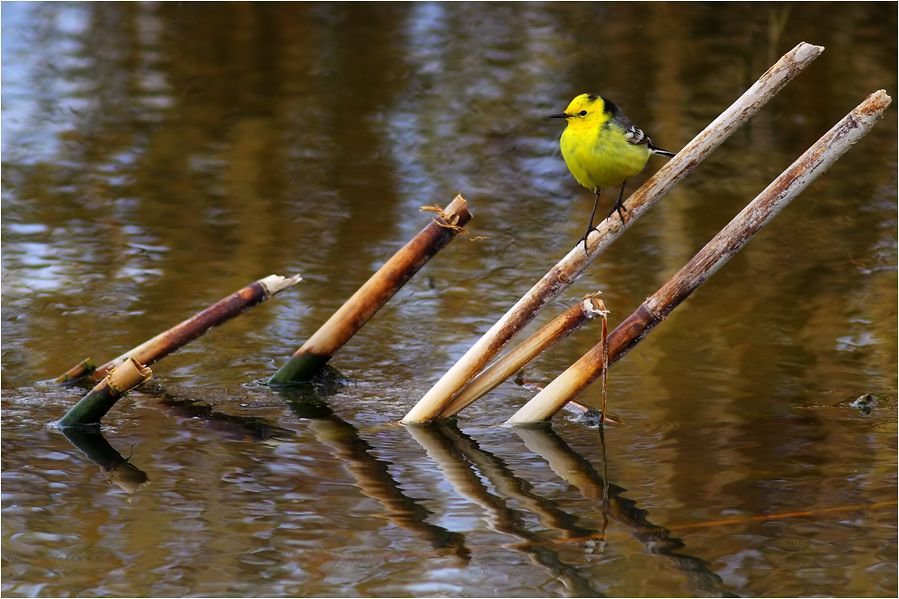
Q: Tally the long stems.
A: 2